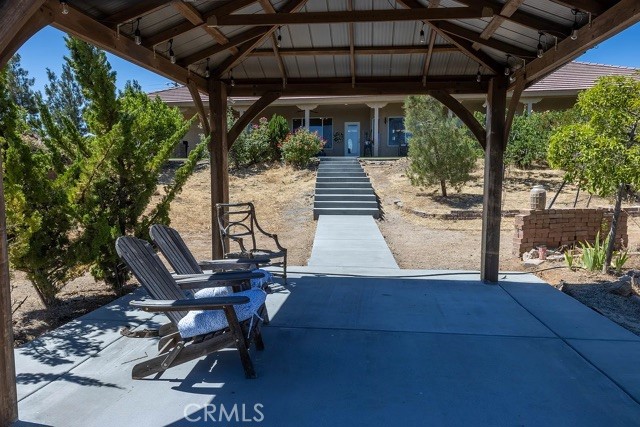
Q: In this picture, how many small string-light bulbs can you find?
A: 11